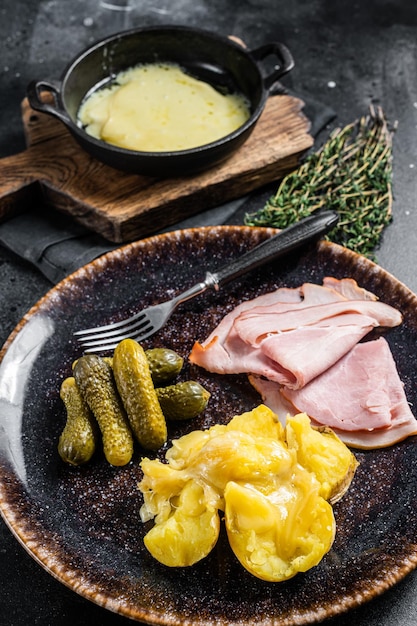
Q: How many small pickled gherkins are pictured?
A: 5